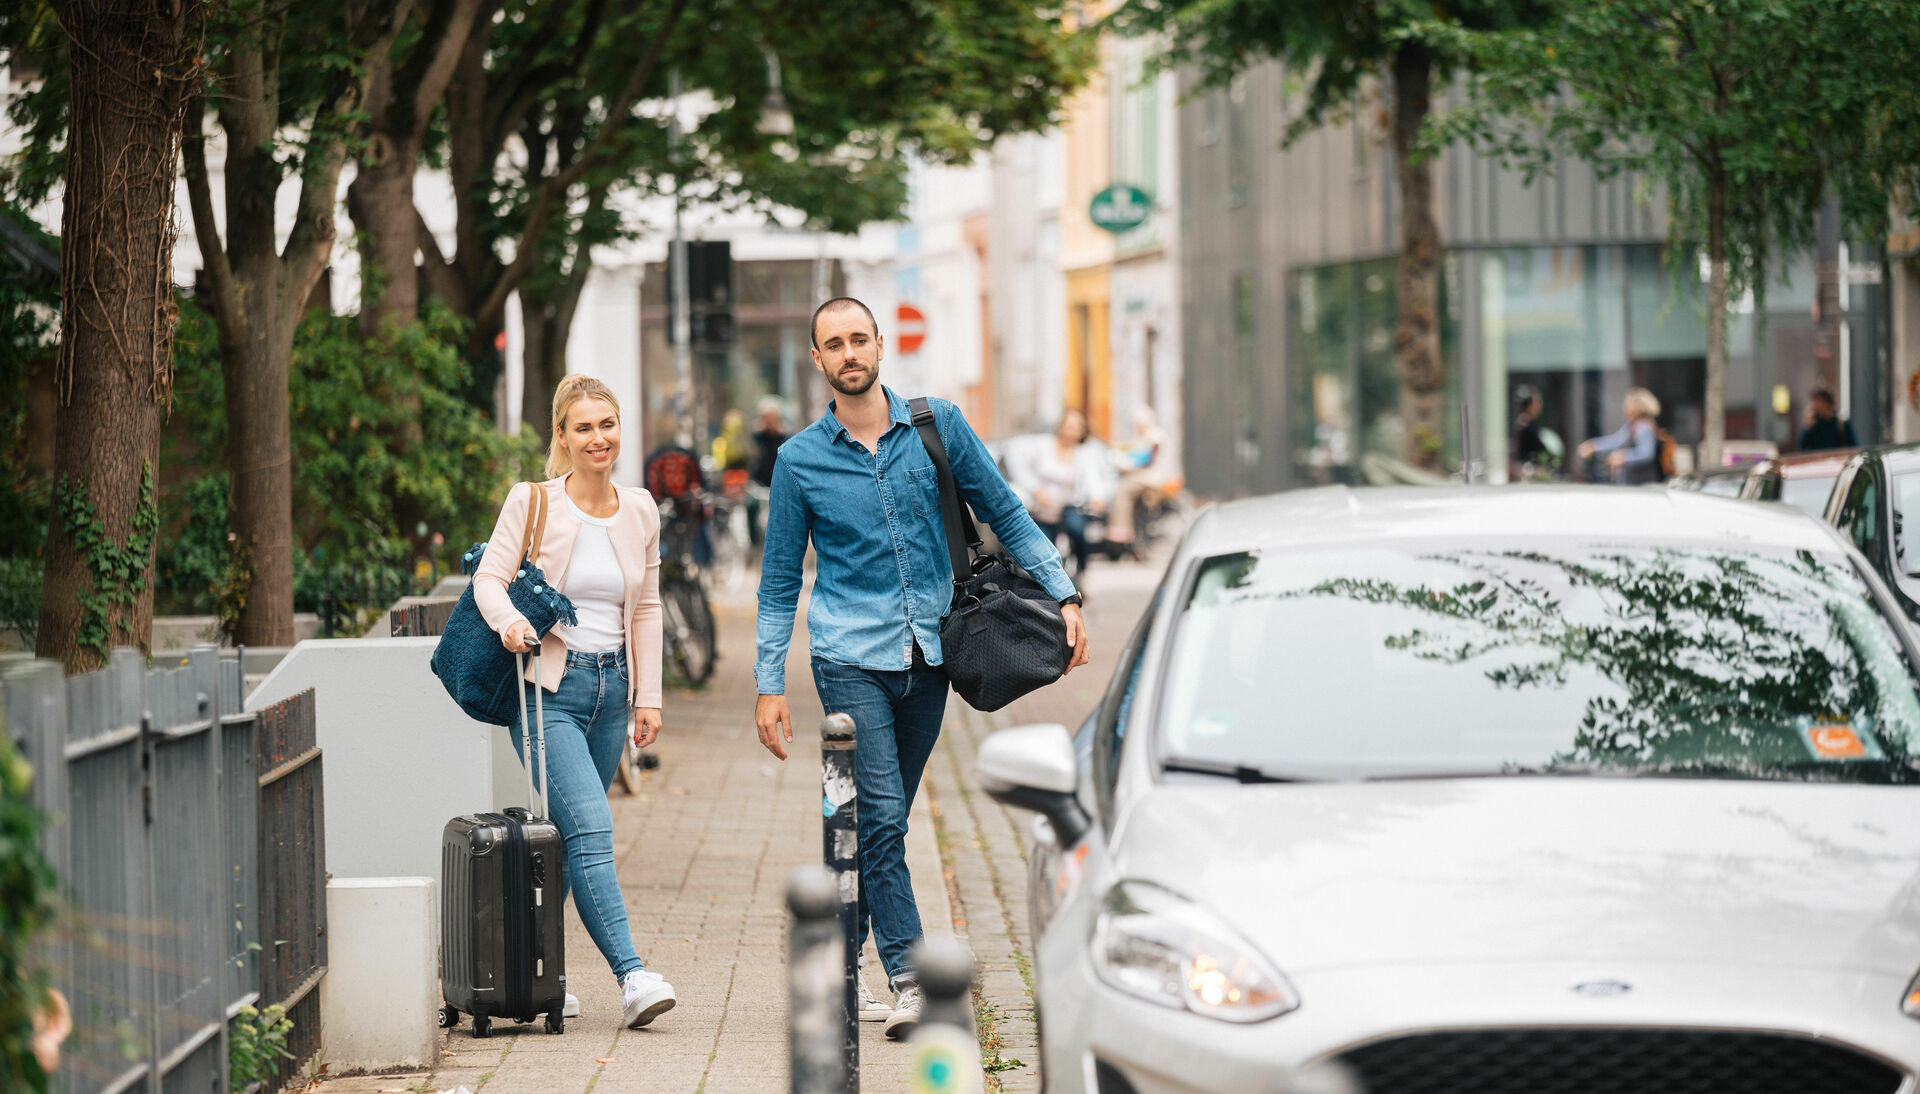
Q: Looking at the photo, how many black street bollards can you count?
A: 3